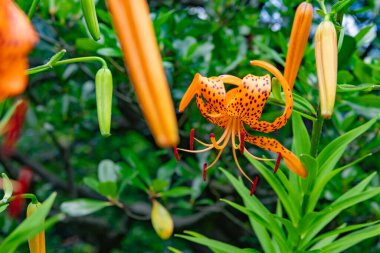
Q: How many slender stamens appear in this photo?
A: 6